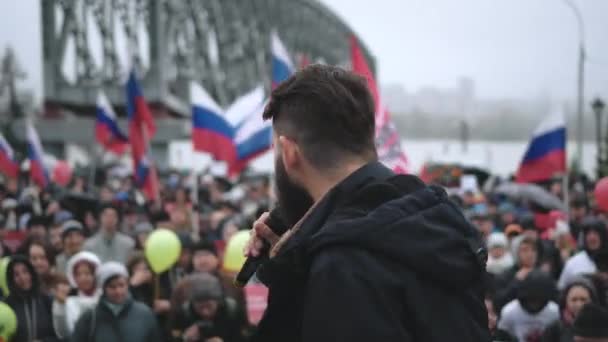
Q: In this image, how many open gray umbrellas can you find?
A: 1